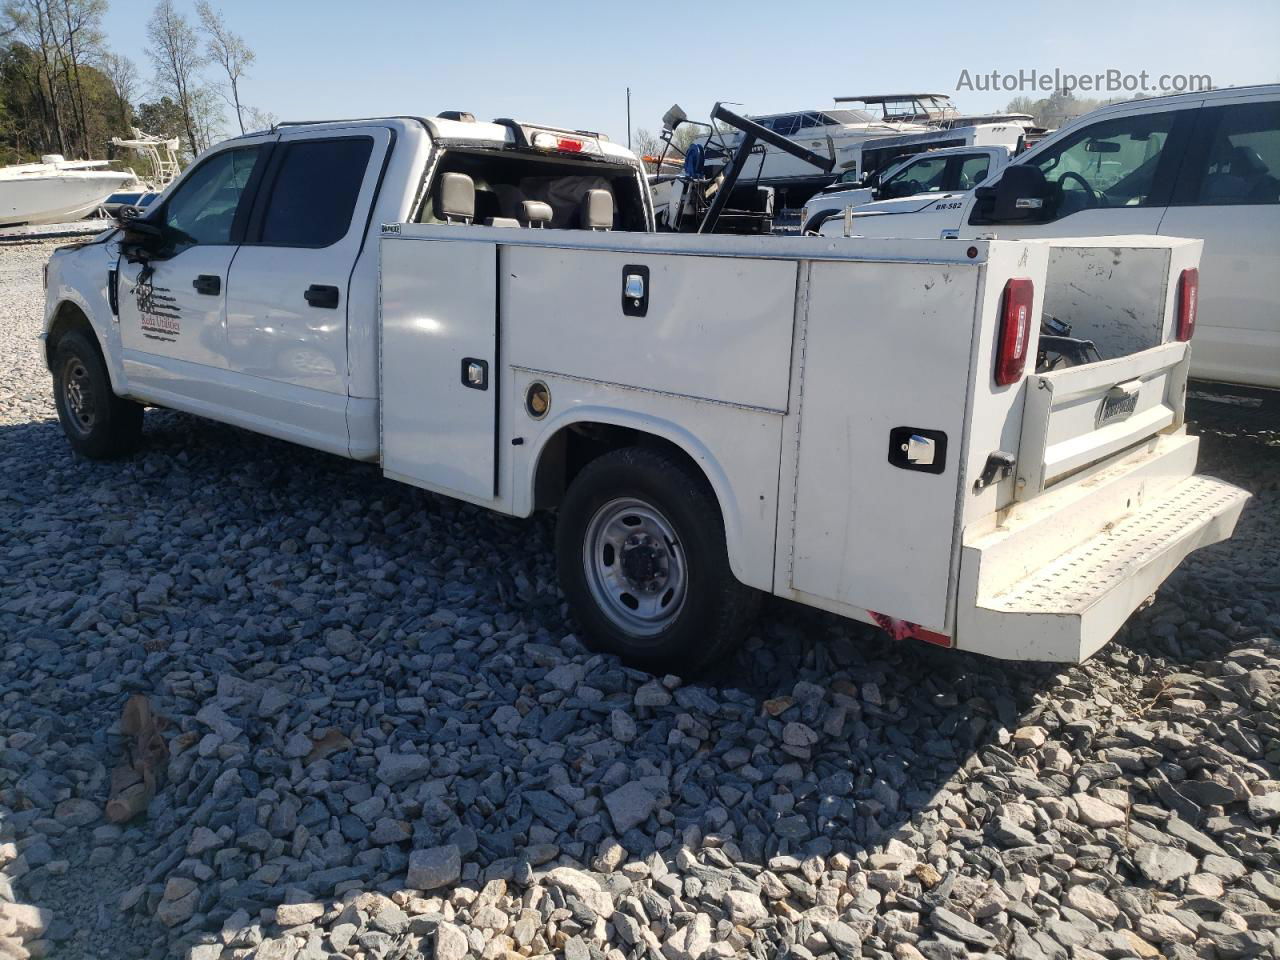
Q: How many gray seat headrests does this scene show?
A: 3